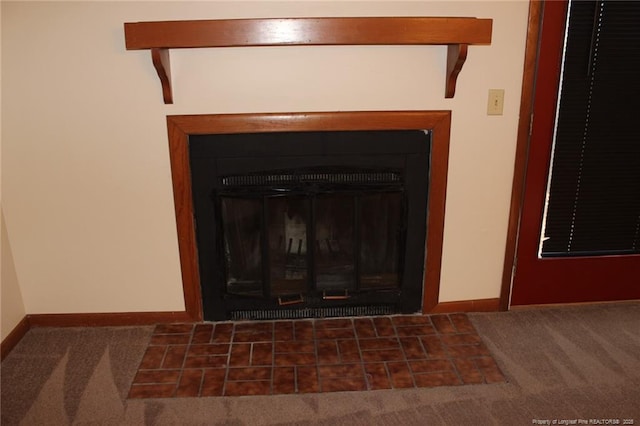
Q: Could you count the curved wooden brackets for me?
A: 2